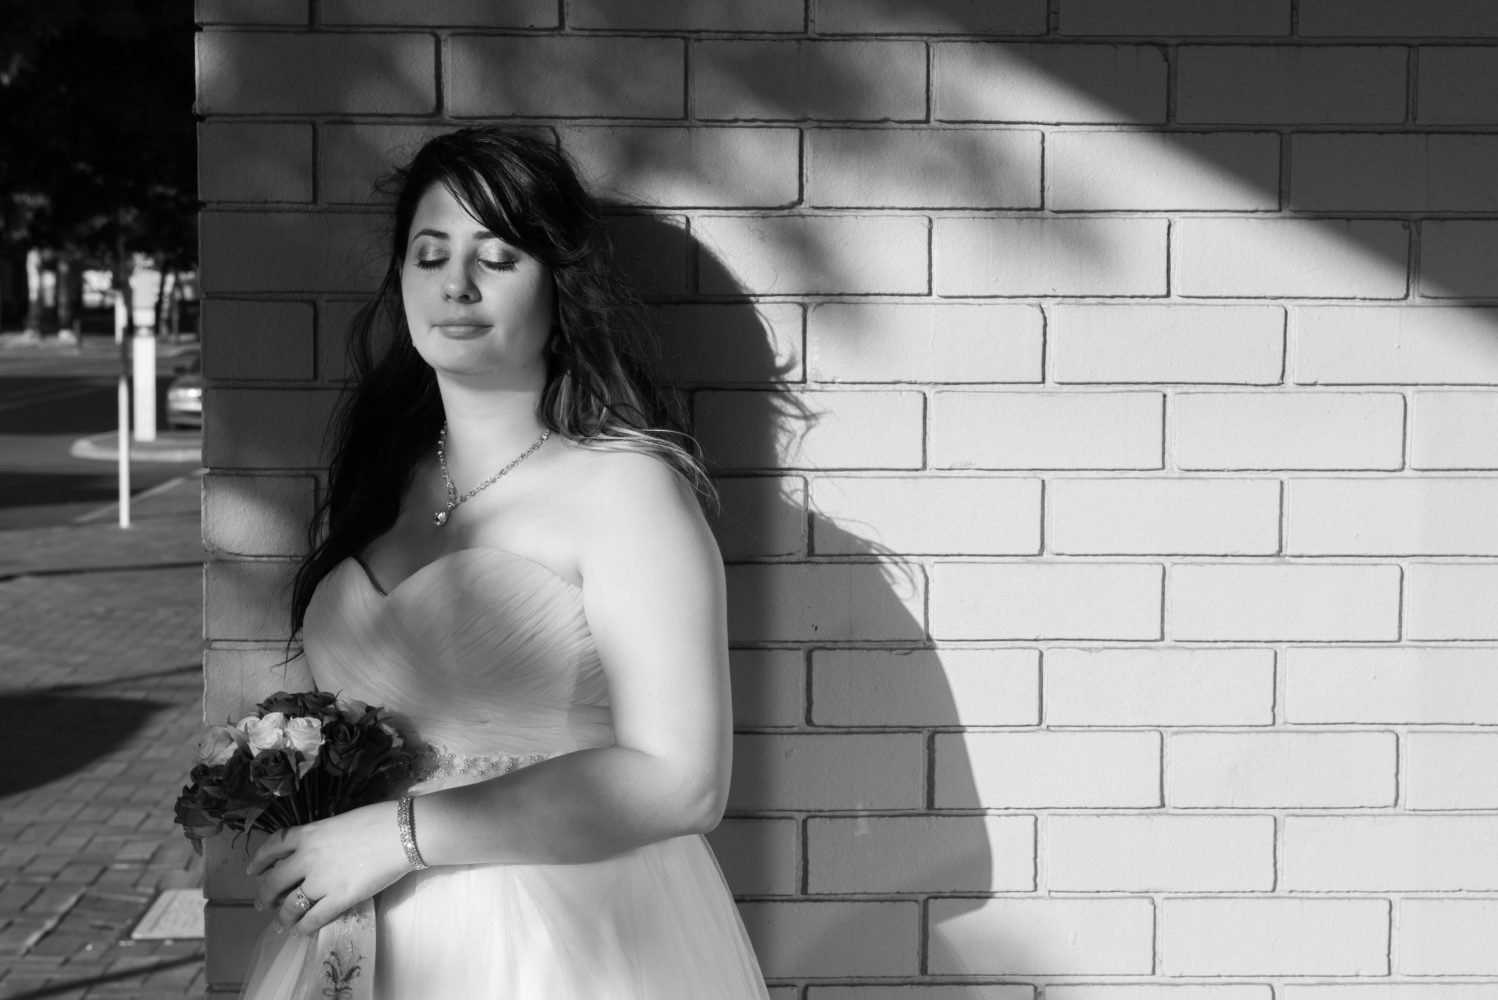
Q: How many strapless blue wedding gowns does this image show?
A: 0